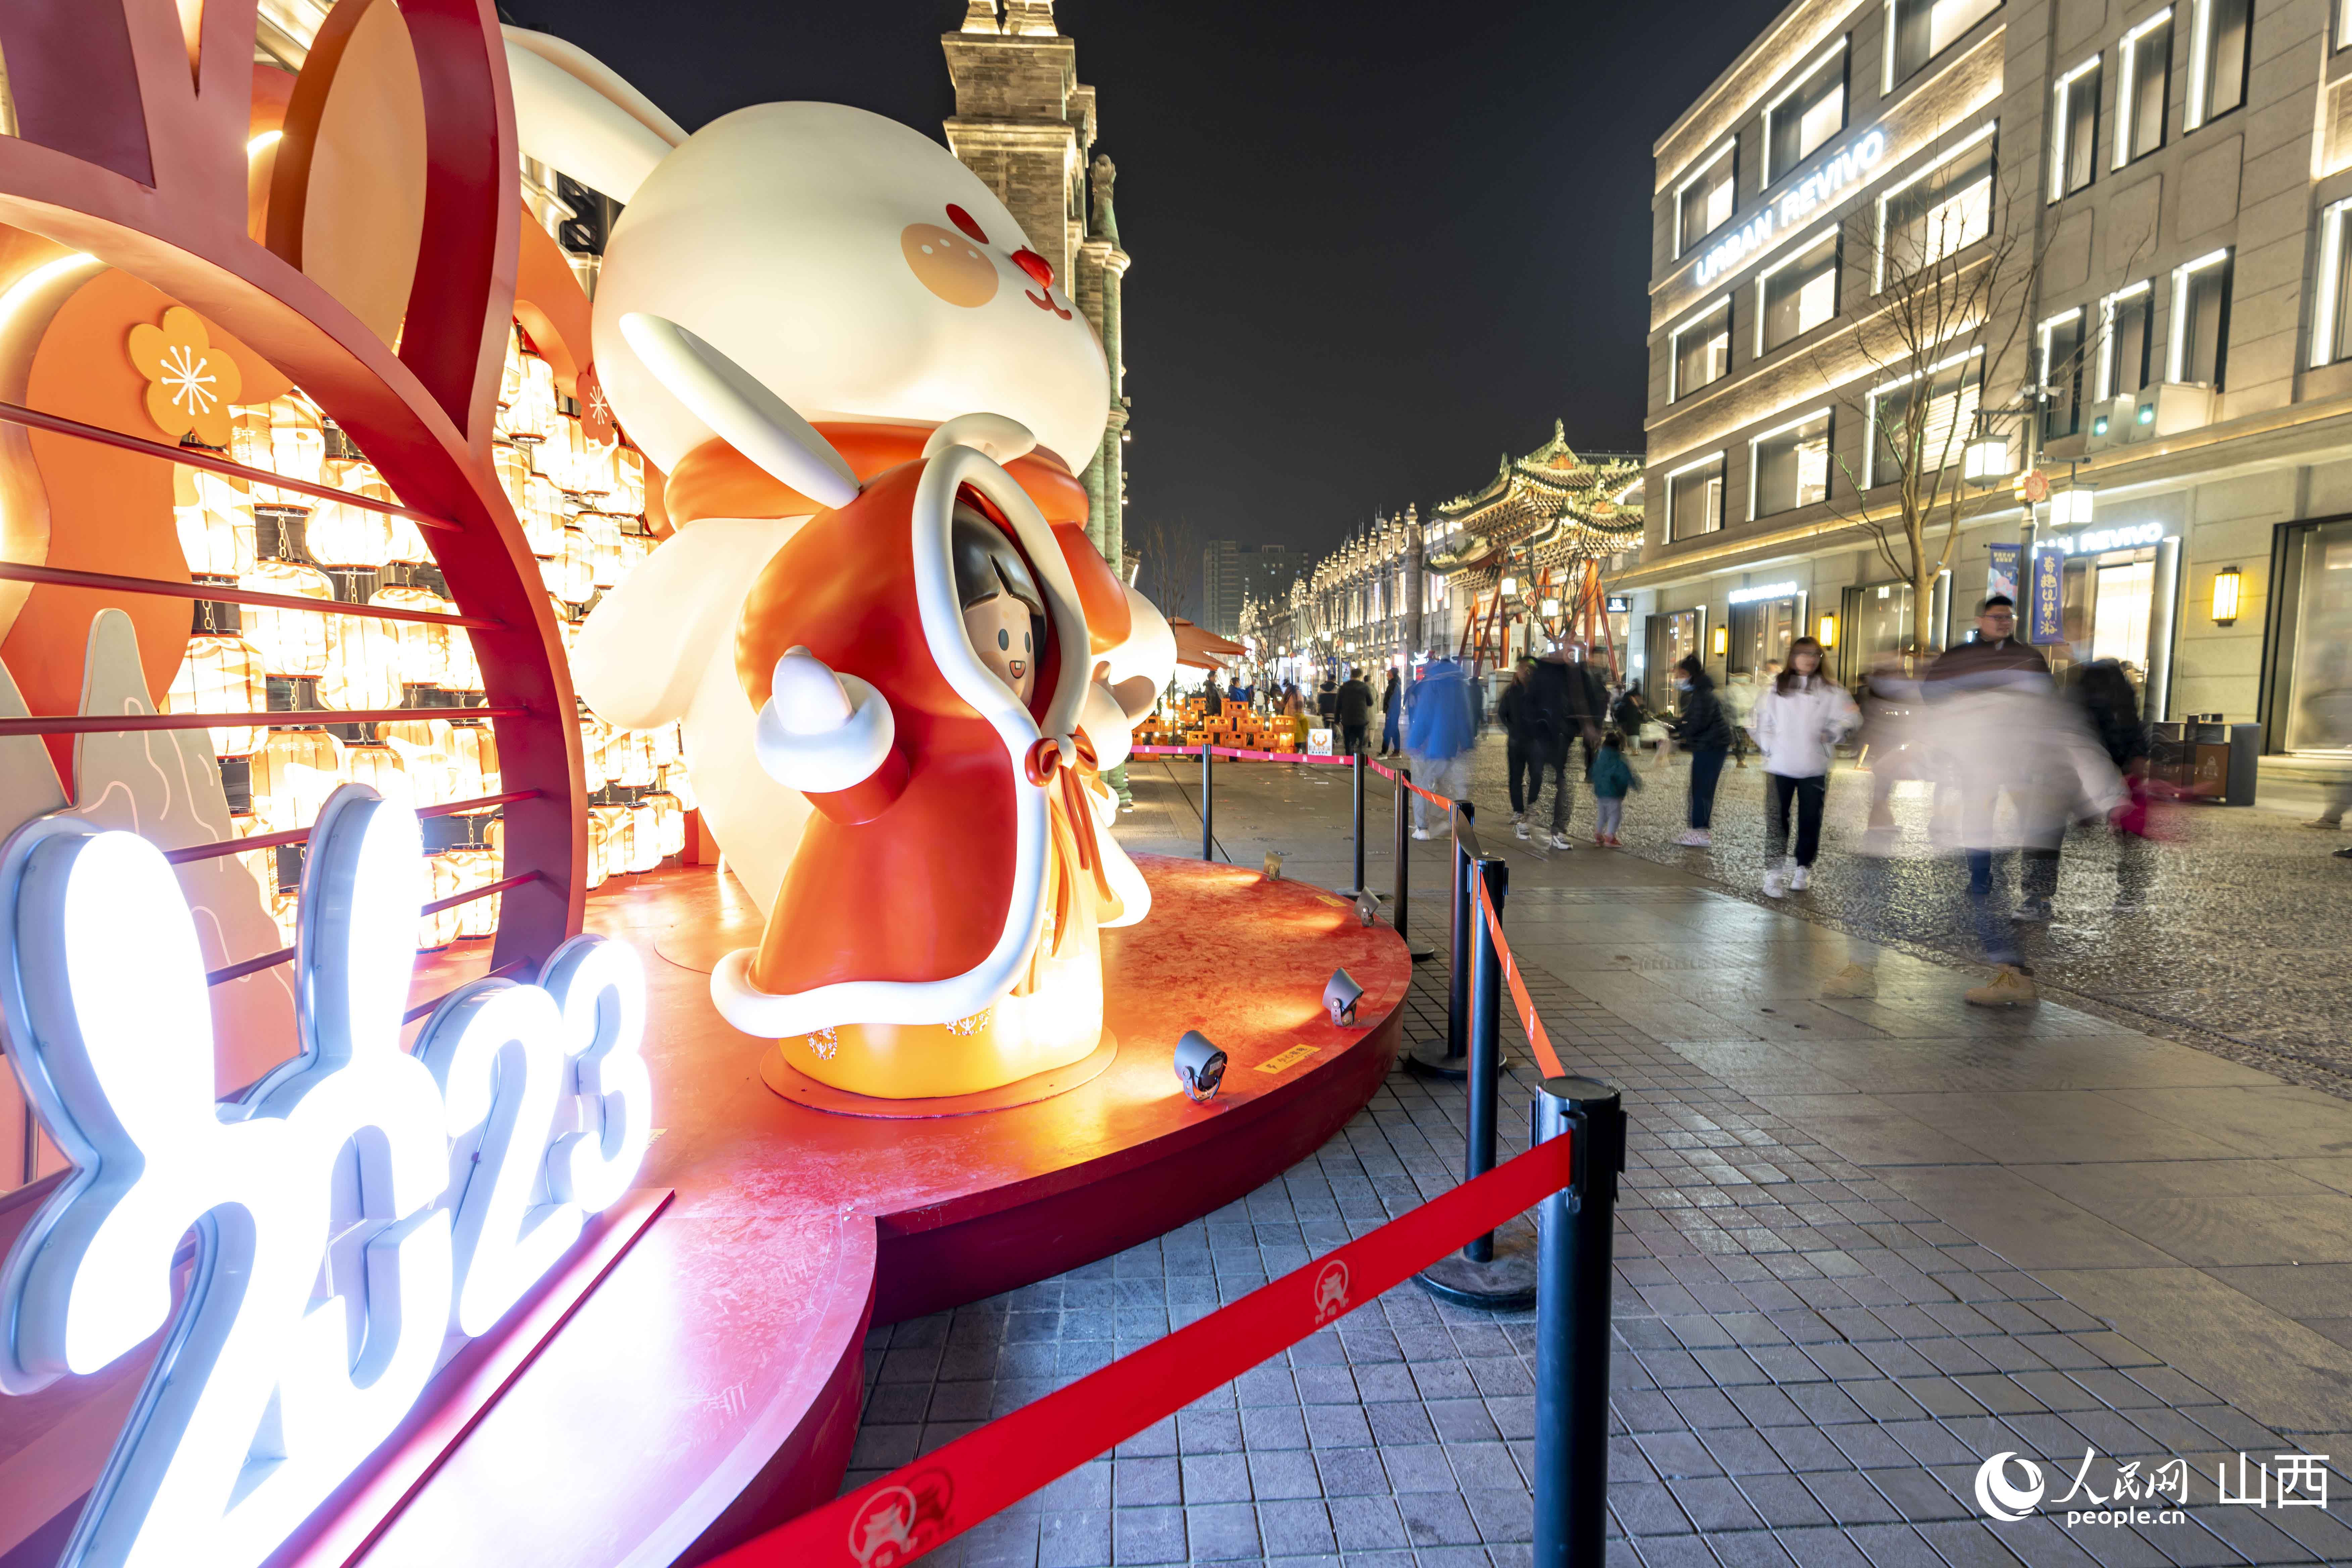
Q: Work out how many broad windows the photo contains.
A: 9